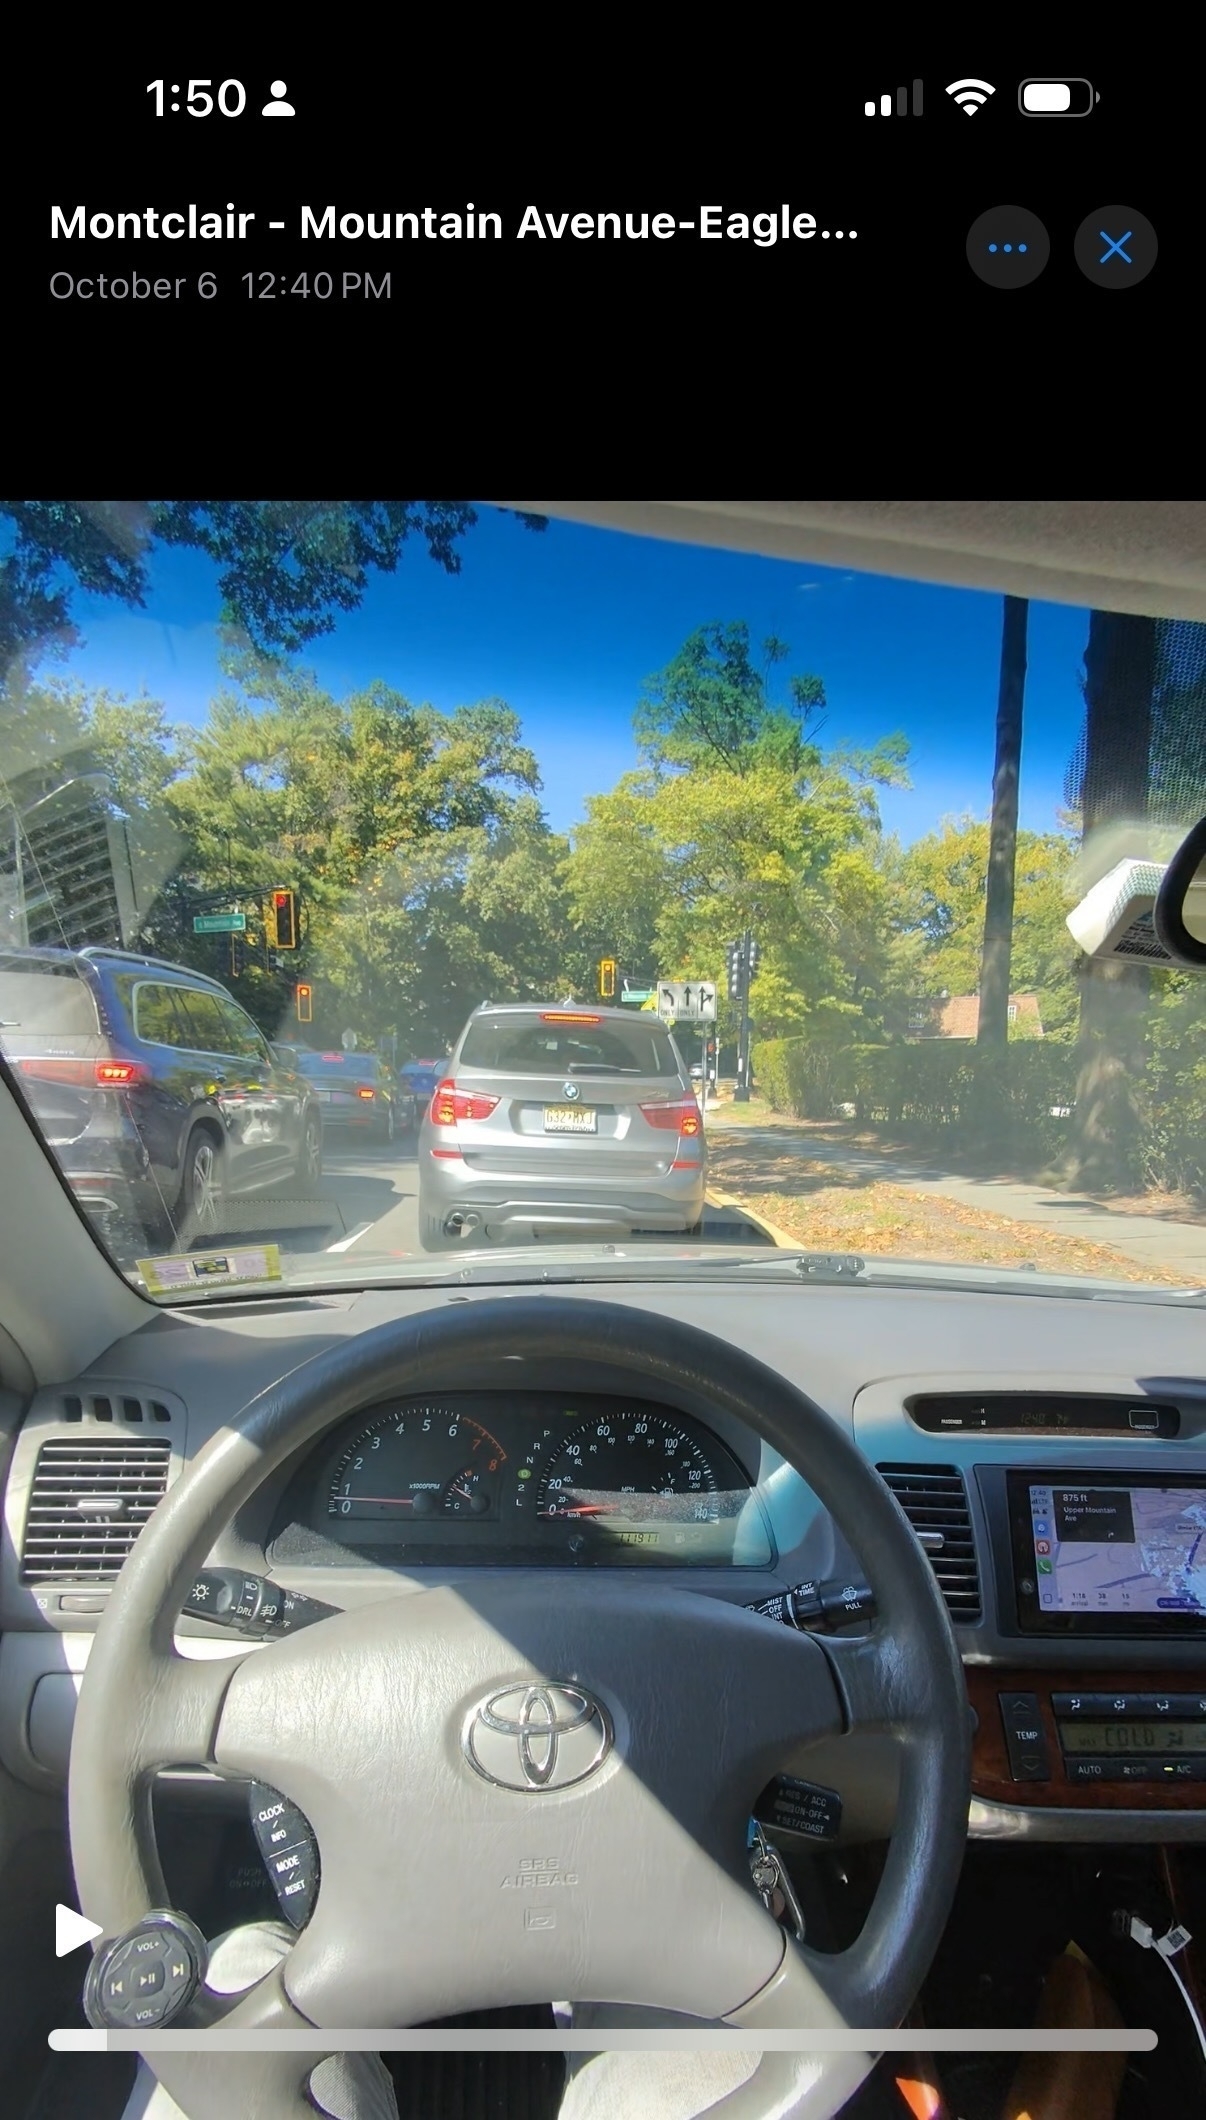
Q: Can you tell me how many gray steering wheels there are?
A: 1